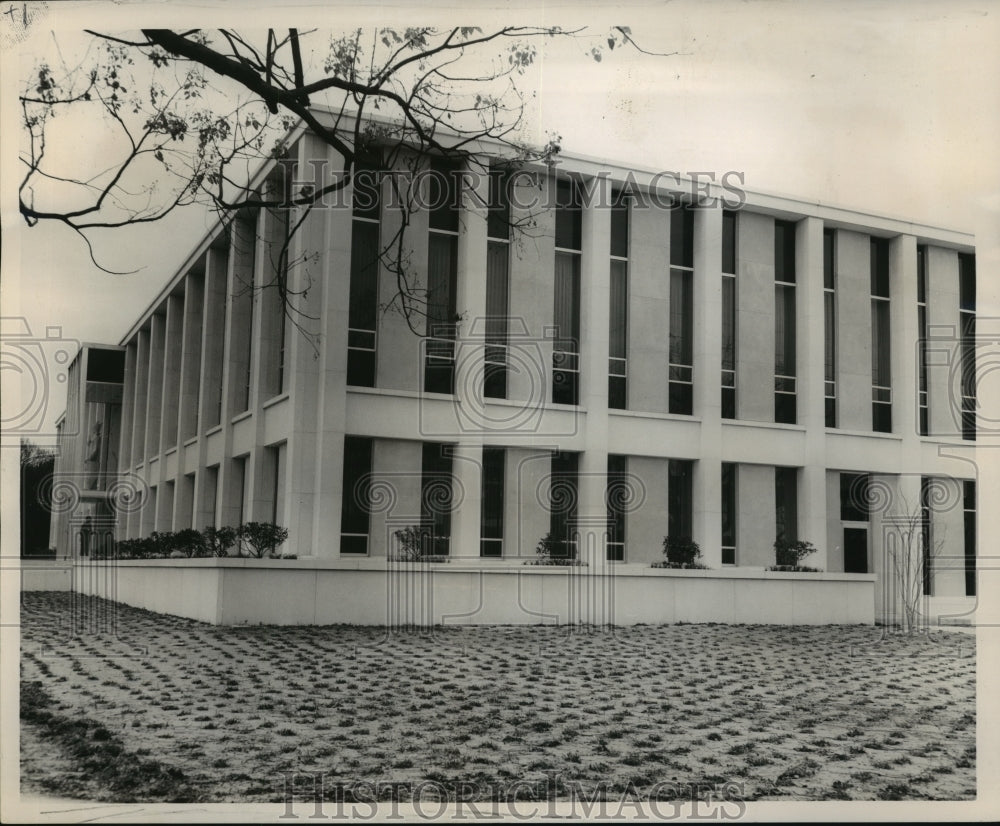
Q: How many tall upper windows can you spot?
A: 12